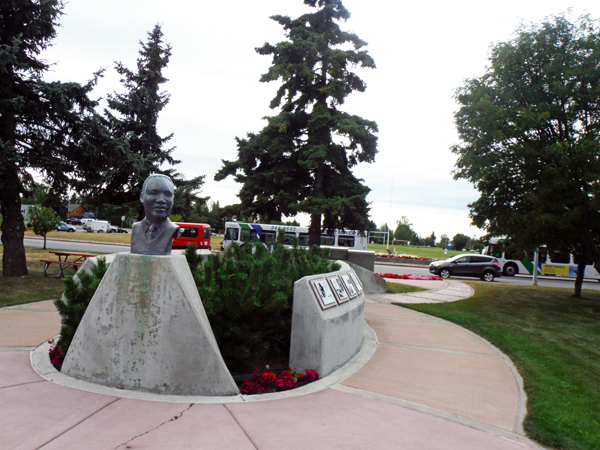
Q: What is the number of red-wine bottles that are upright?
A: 0